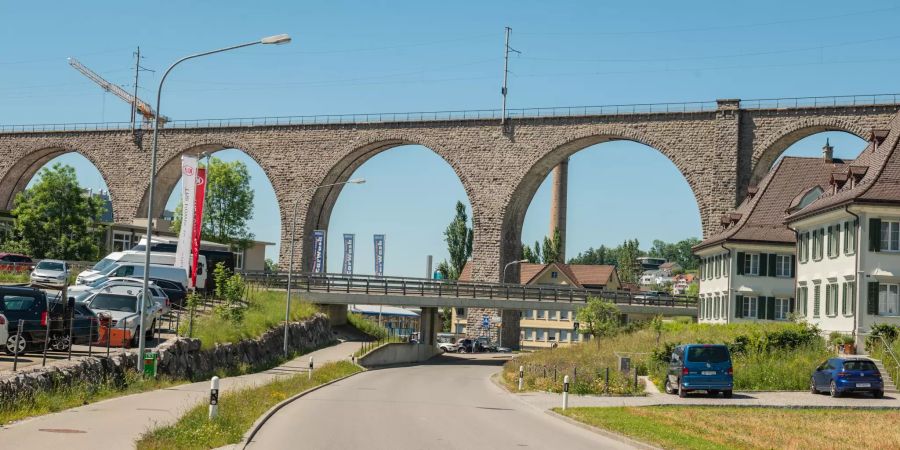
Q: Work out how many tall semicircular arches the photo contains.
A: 5